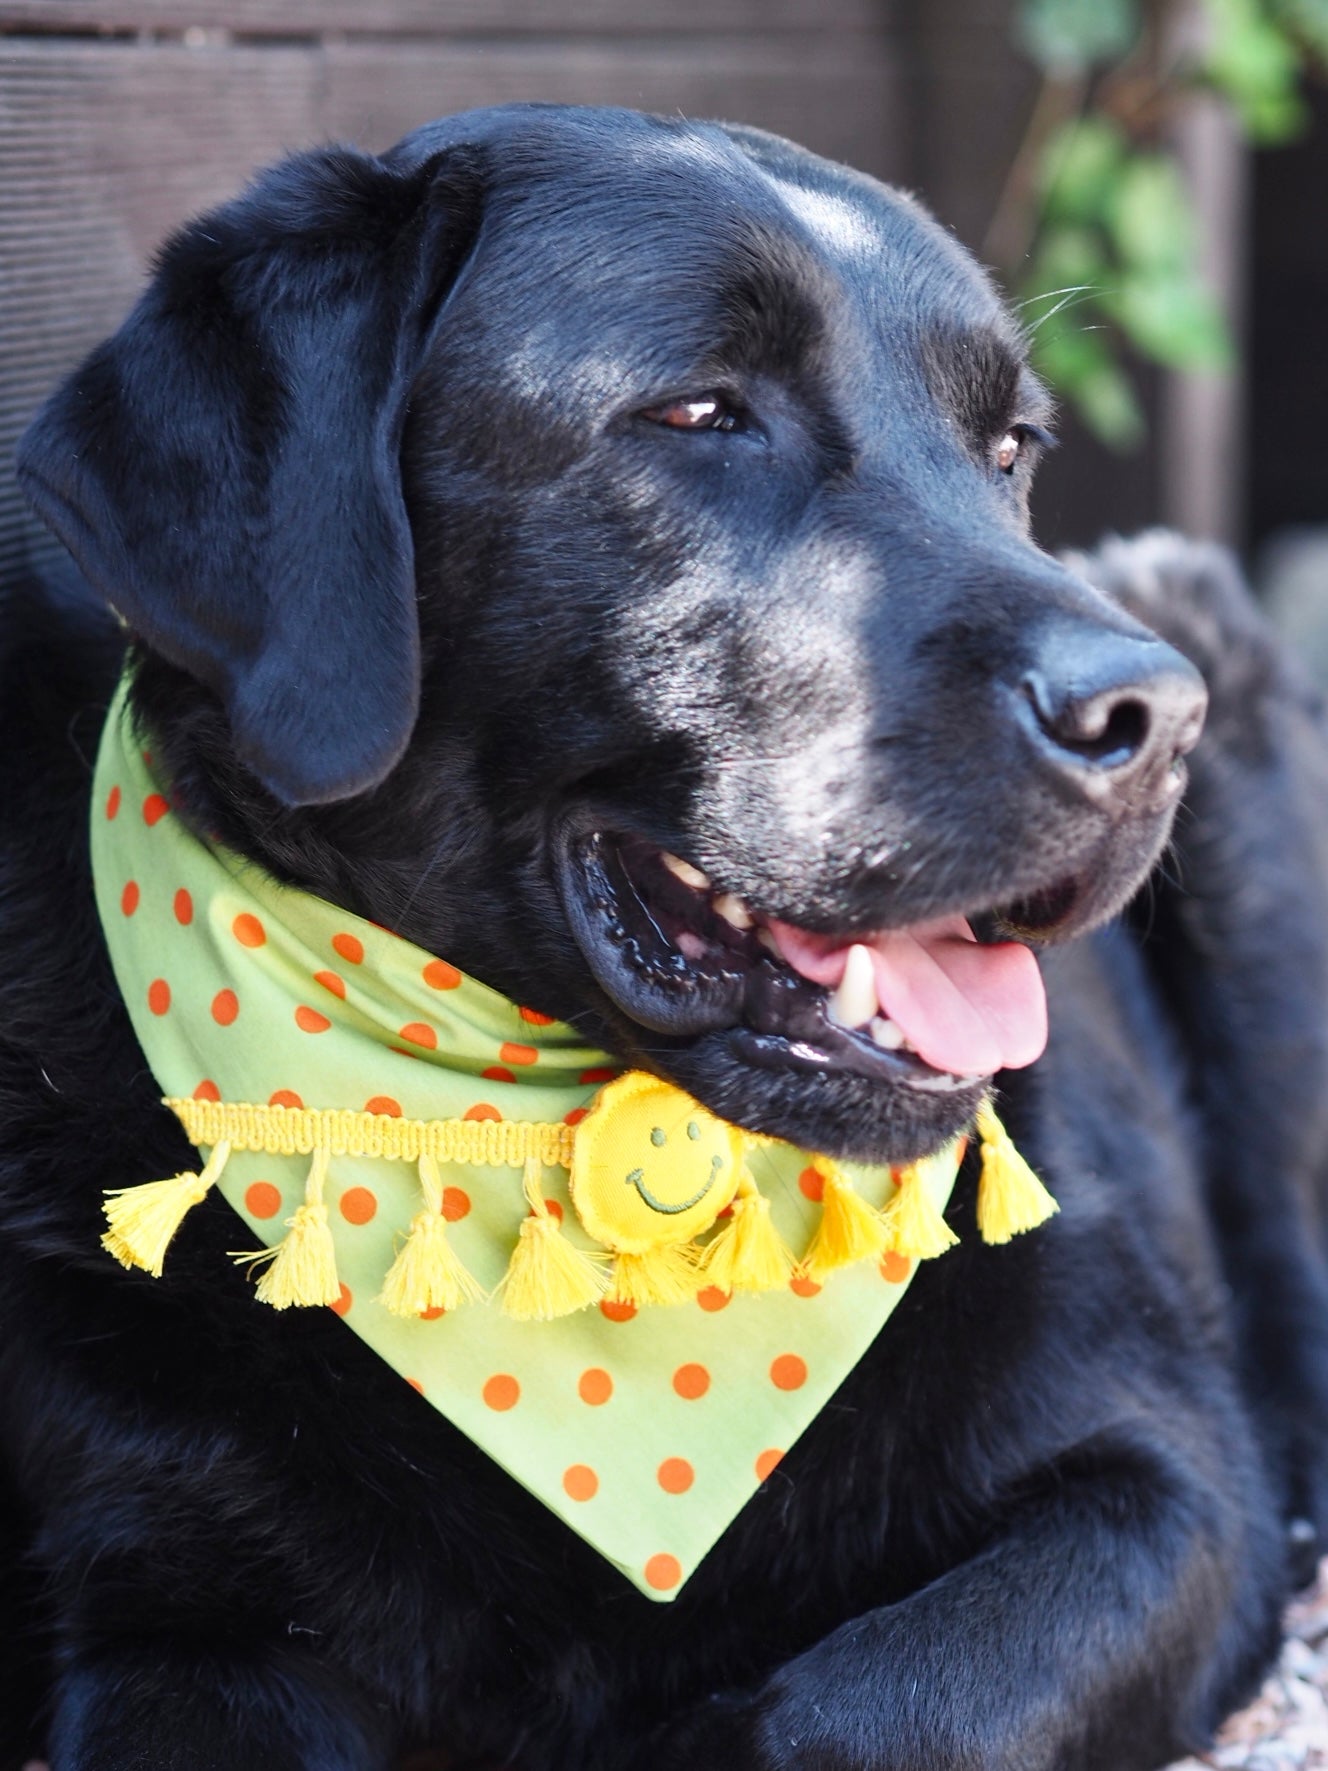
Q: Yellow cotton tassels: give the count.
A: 9